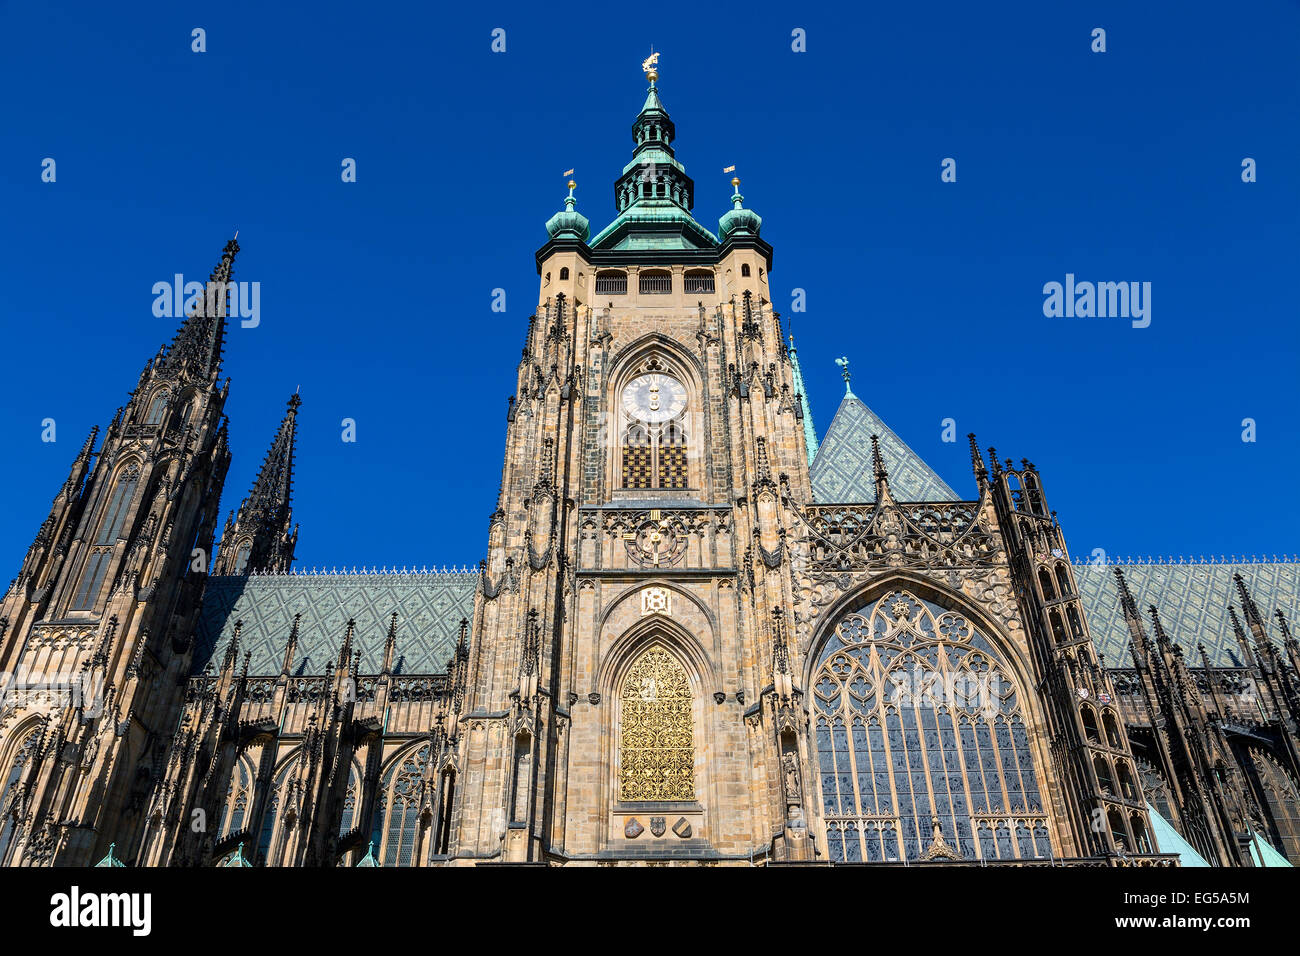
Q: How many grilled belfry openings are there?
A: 3